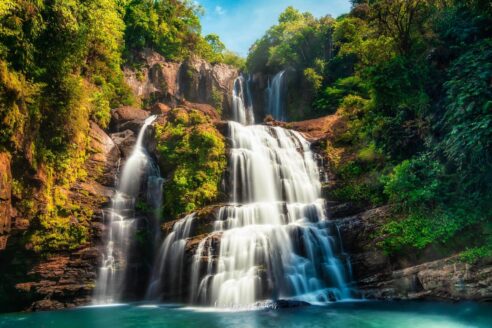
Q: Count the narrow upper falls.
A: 2